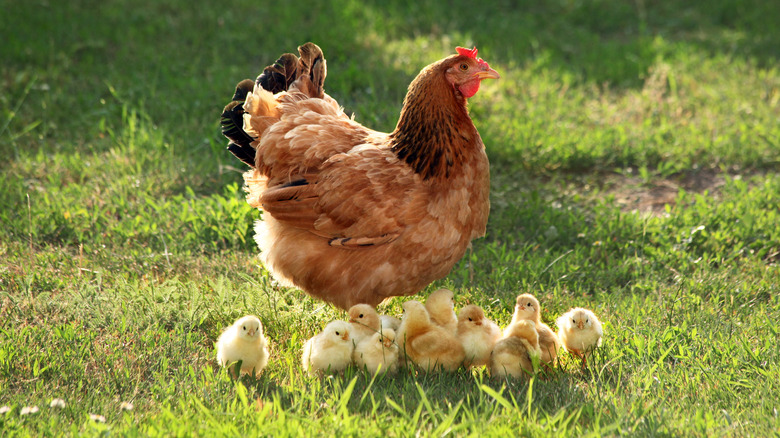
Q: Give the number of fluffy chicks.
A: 10